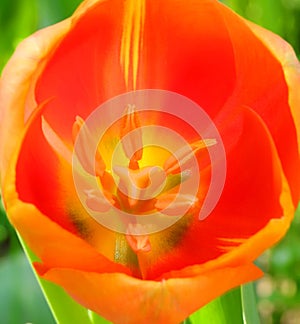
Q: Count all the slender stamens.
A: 6